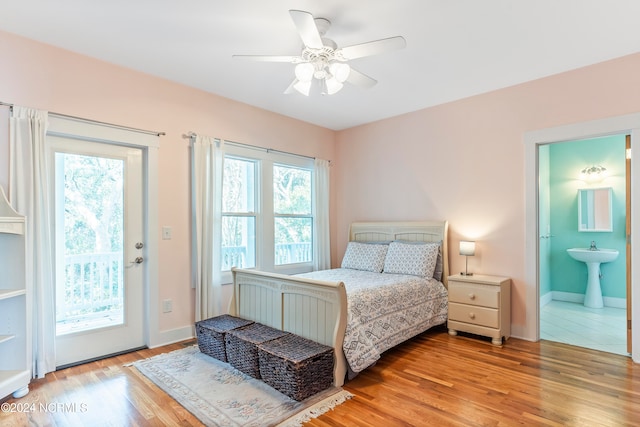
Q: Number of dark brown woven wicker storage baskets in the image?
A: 3